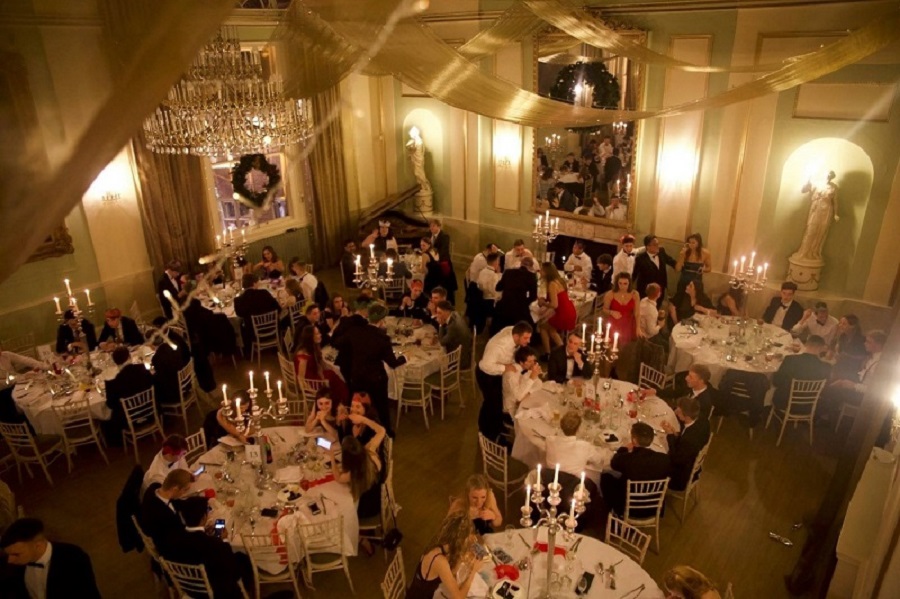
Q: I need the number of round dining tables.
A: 9